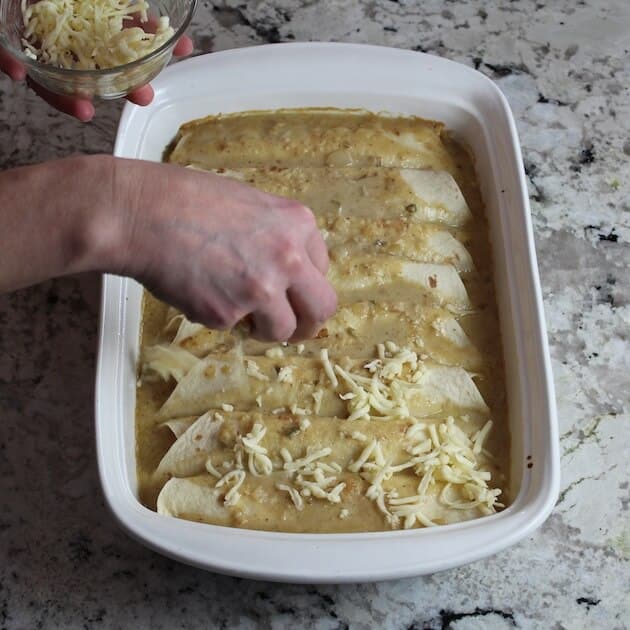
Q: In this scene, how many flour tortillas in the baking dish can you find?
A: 8